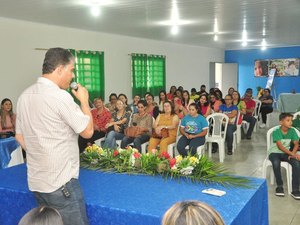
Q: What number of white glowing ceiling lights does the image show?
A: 5